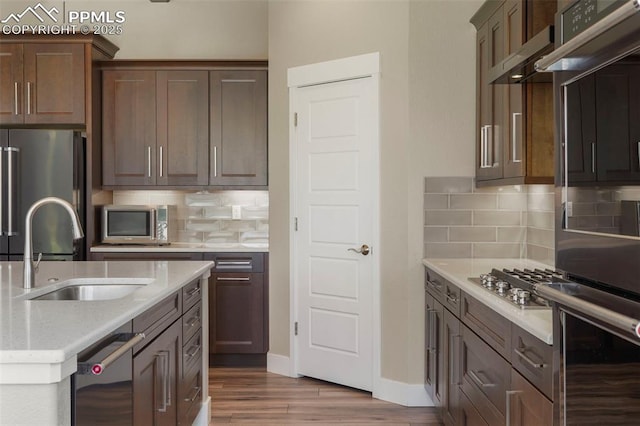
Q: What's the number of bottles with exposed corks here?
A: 0